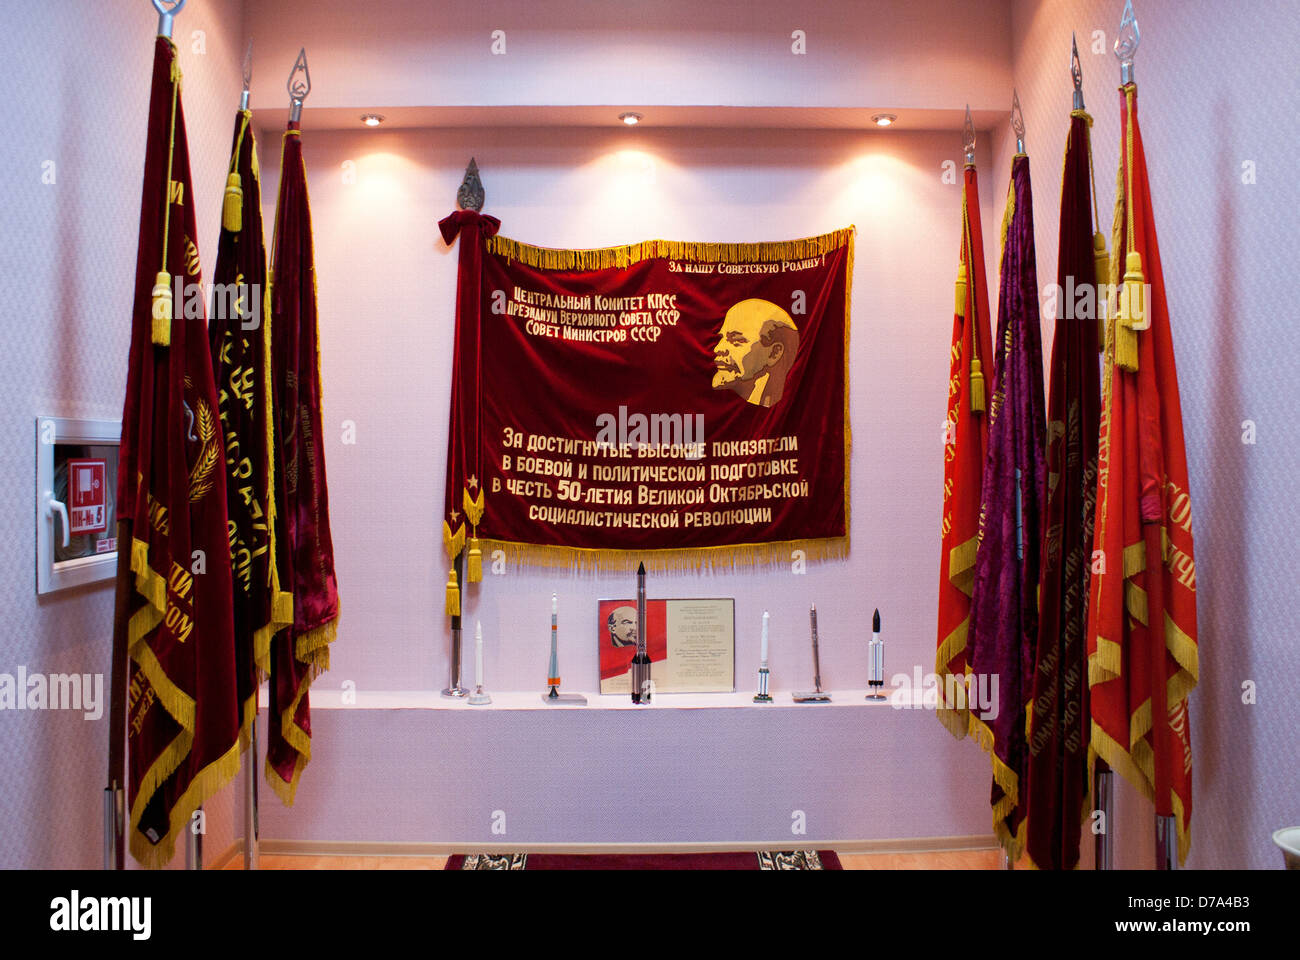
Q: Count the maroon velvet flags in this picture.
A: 5